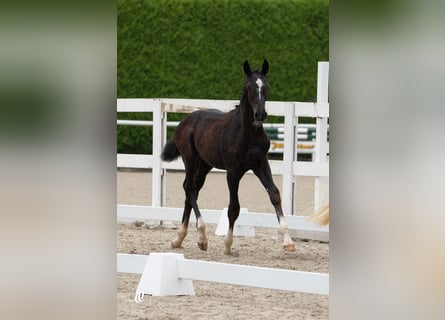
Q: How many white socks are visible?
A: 4